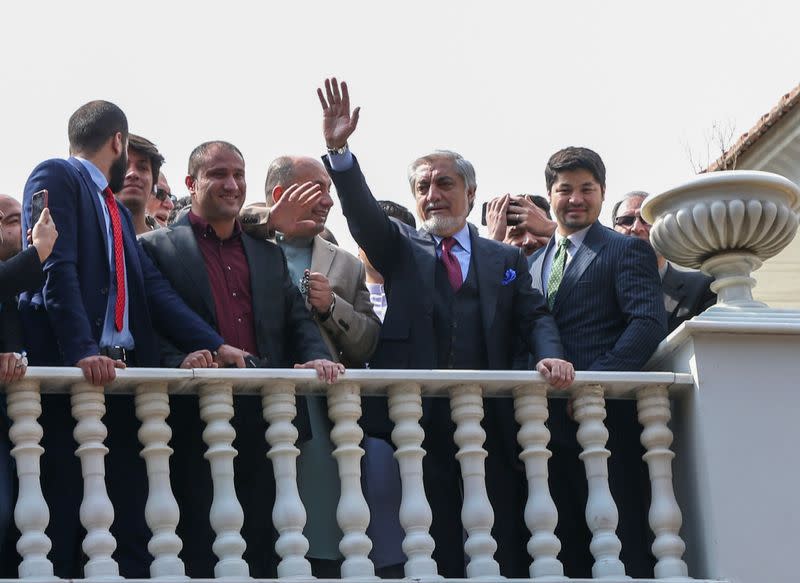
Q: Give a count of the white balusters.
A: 11